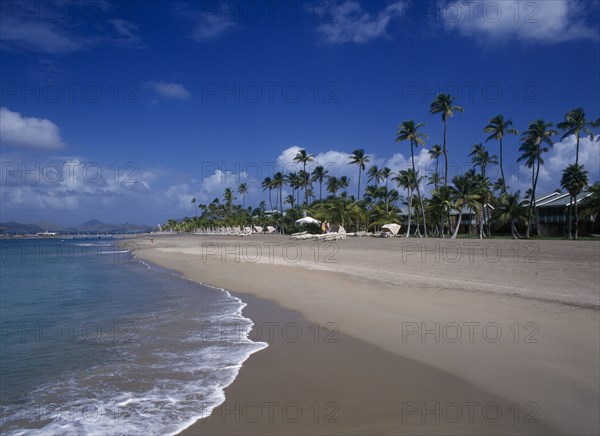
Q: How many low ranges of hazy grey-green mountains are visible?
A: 1